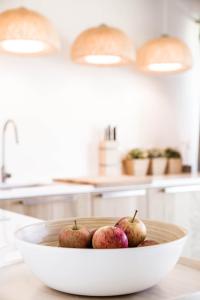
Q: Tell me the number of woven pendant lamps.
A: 3